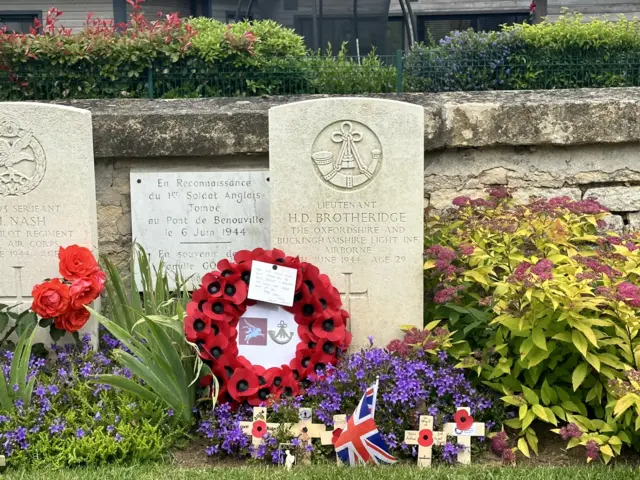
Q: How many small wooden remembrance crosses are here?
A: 5